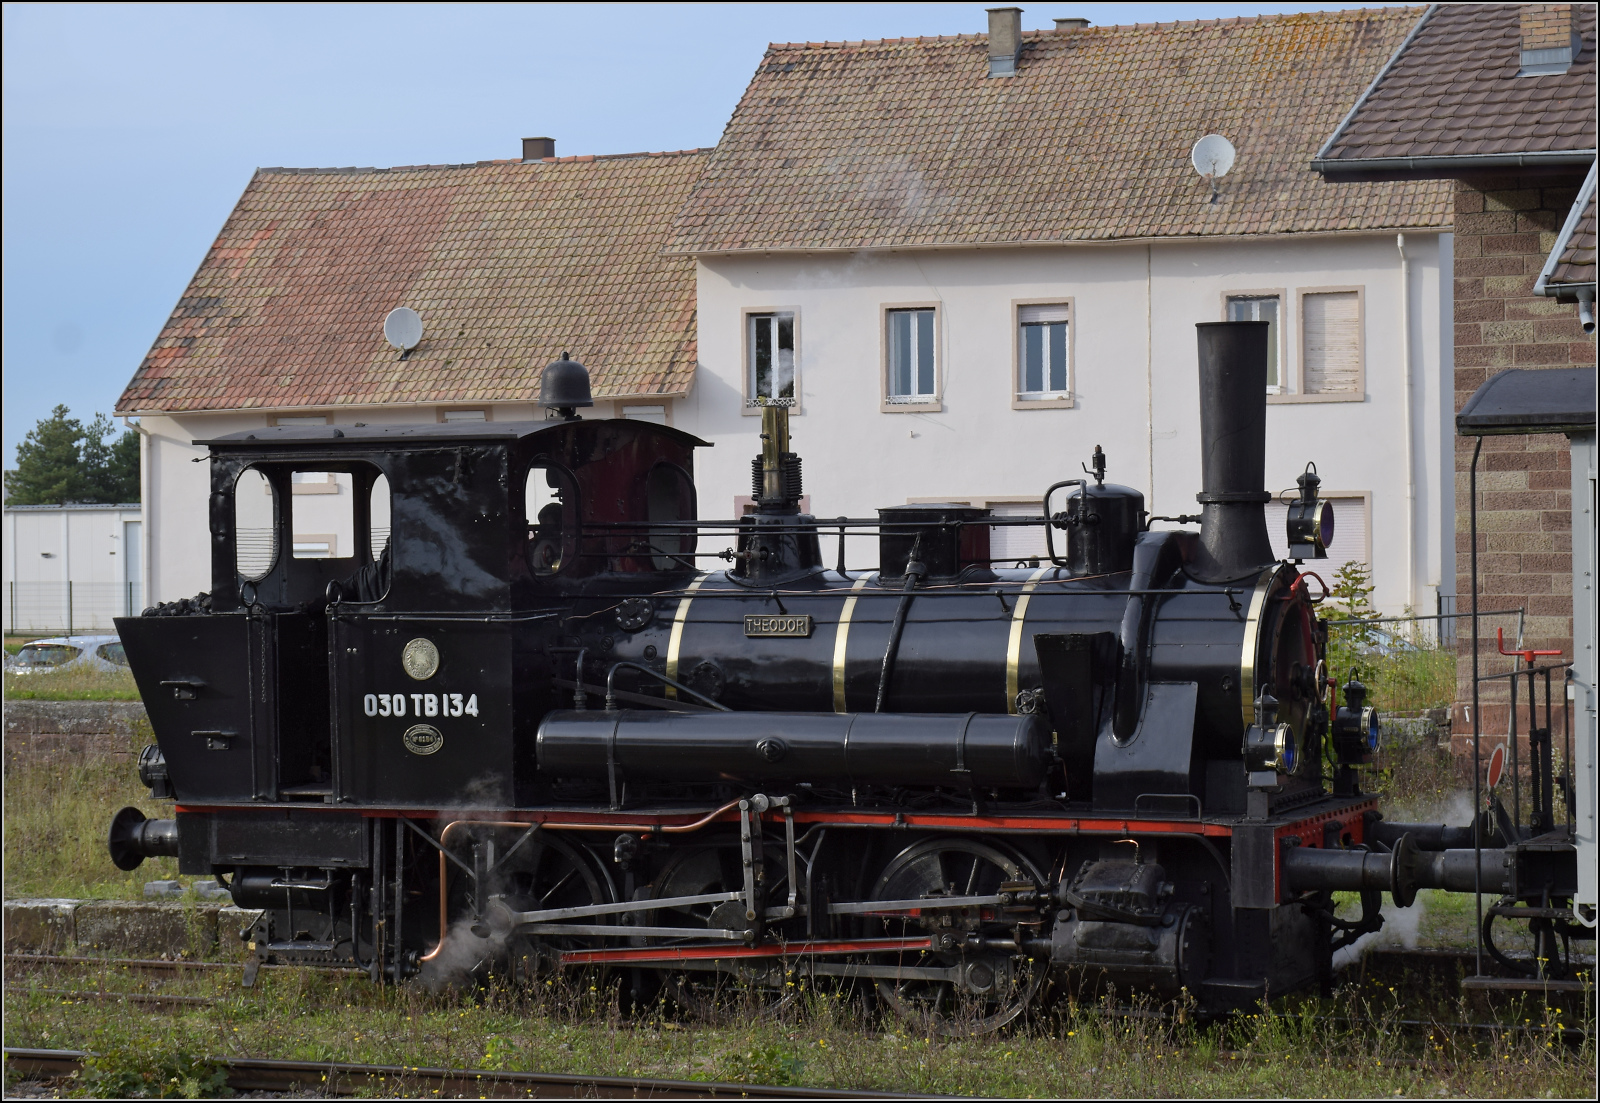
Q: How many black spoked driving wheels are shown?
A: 3